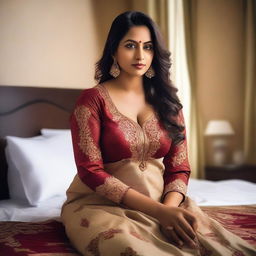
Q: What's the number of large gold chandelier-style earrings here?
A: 2